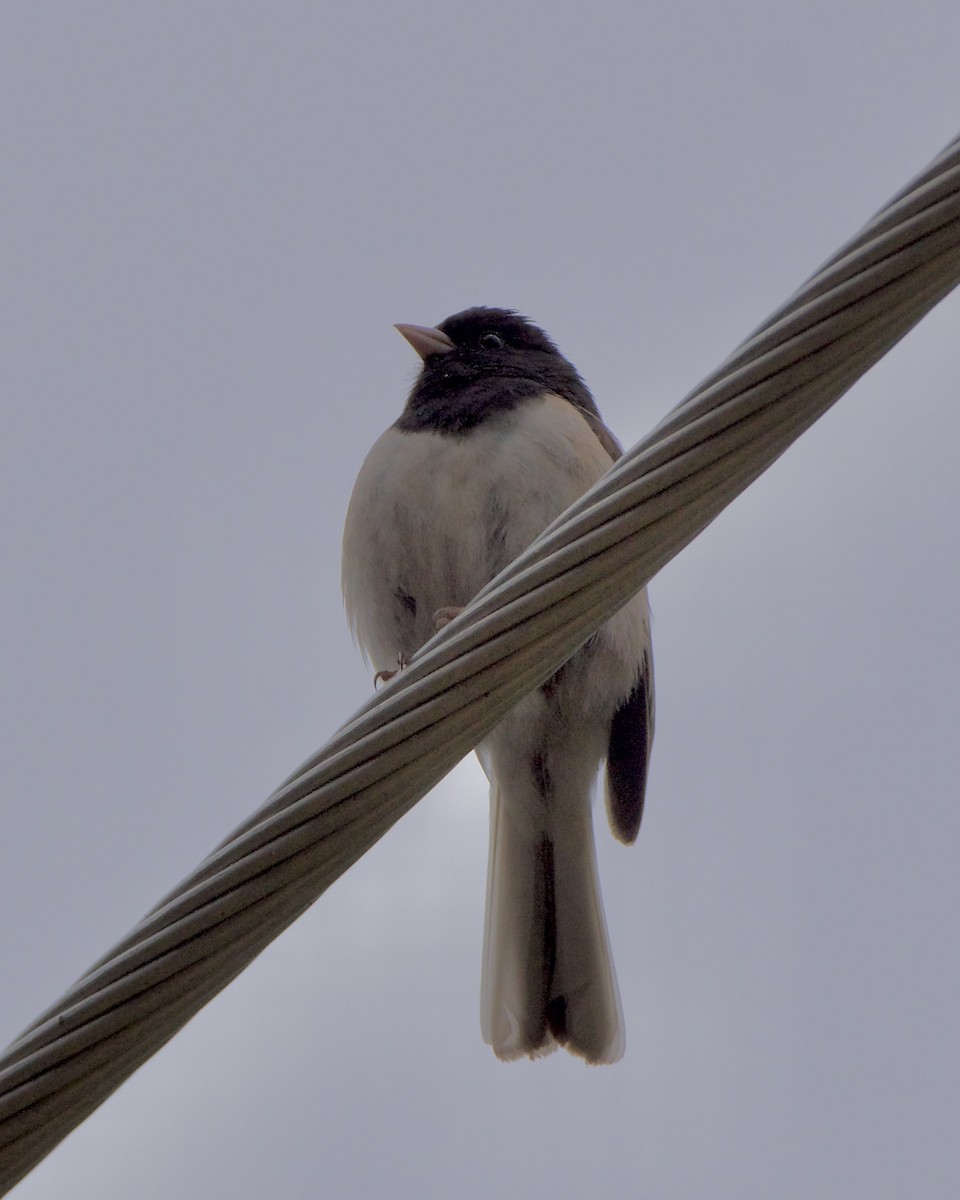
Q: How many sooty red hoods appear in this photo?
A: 0